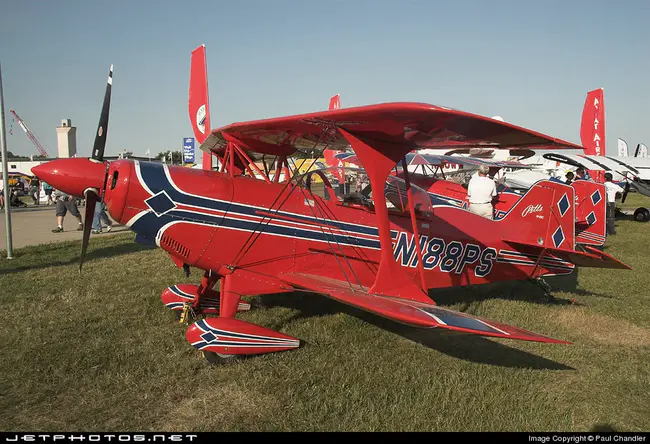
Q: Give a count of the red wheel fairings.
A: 2